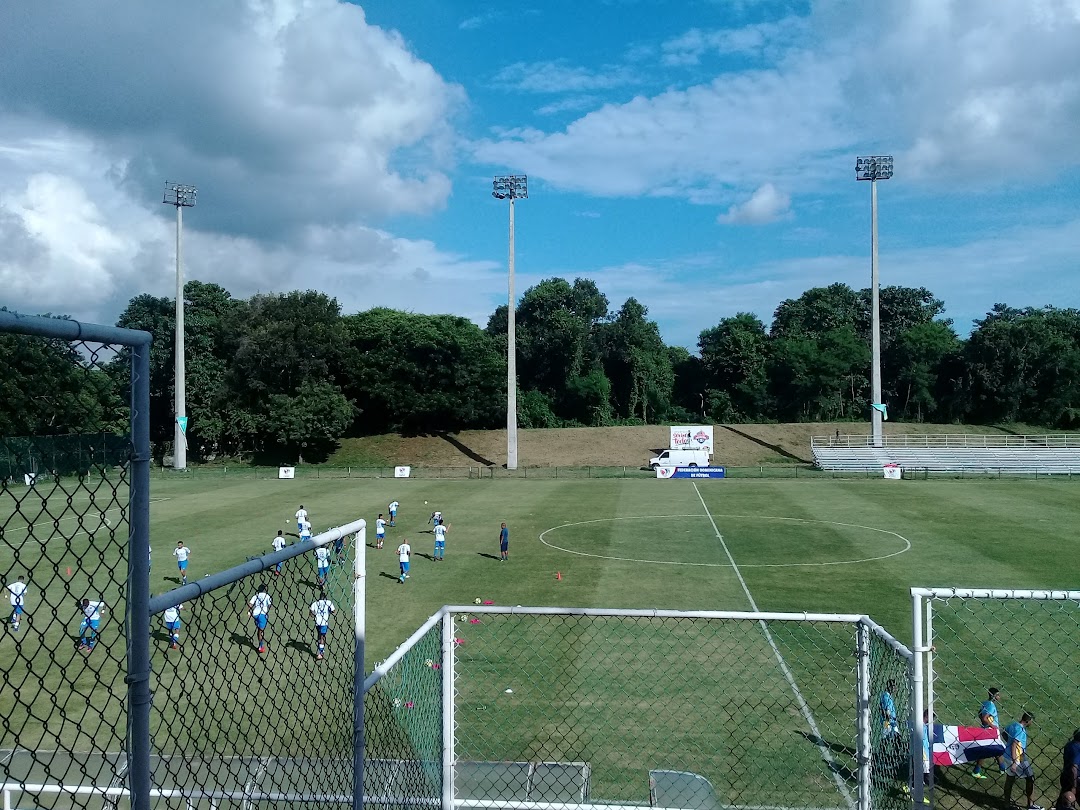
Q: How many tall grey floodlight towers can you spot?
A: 3